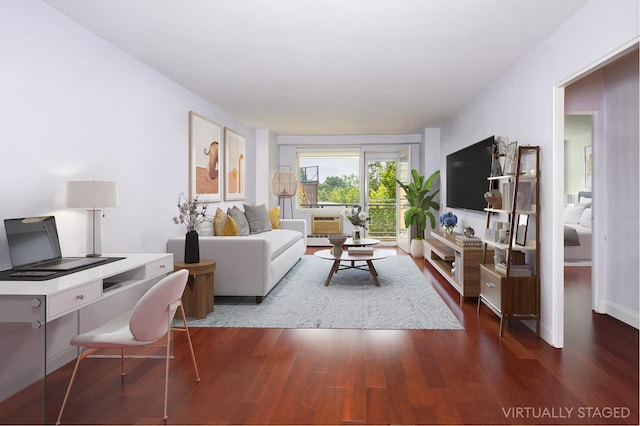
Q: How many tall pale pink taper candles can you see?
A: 0